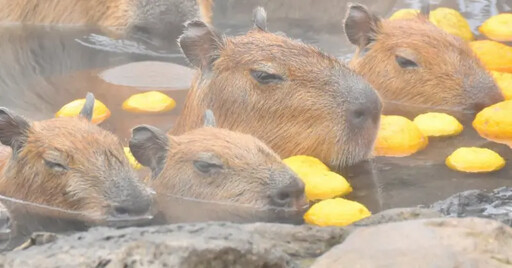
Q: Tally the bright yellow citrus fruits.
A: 15